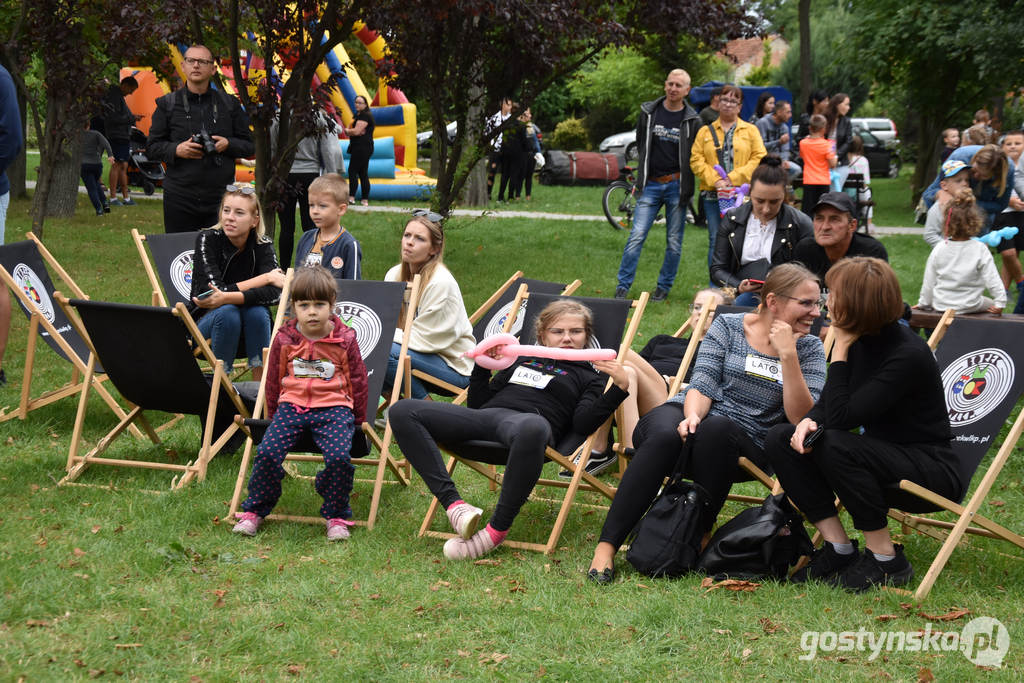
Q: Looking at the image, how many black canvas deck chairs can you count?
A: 9